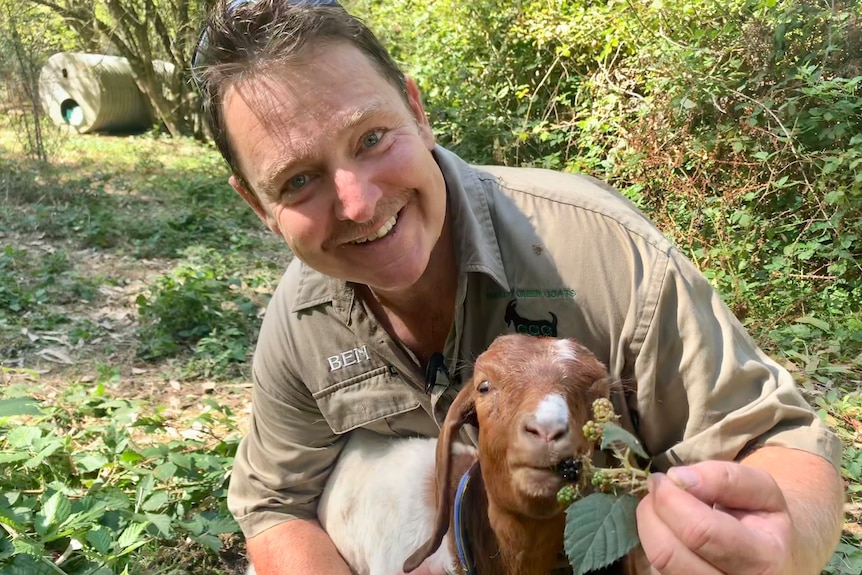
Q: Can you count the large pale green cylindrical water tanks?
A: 1